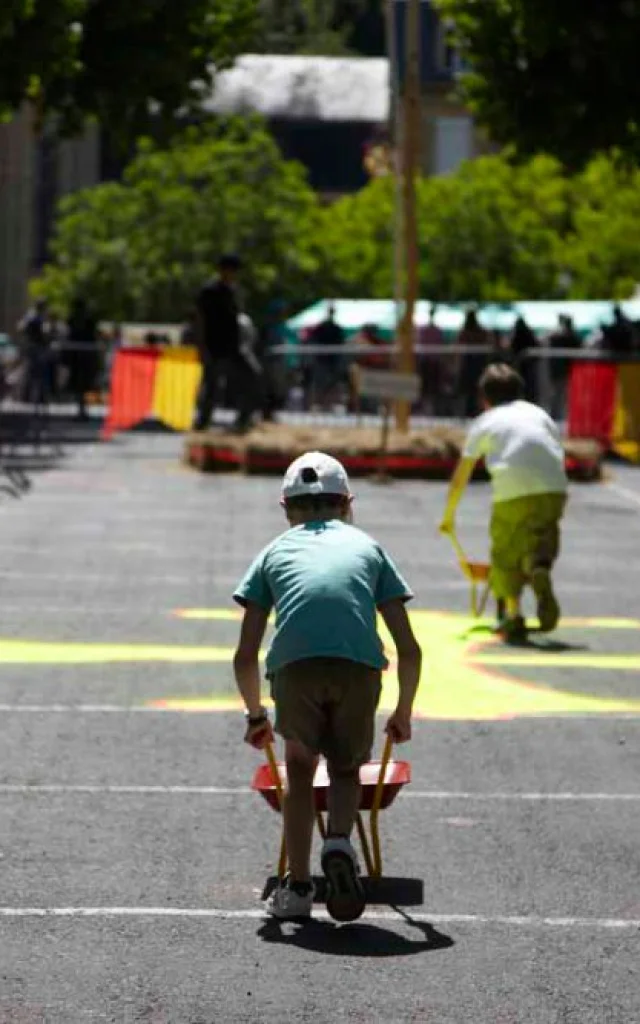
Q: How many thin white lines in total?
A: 3